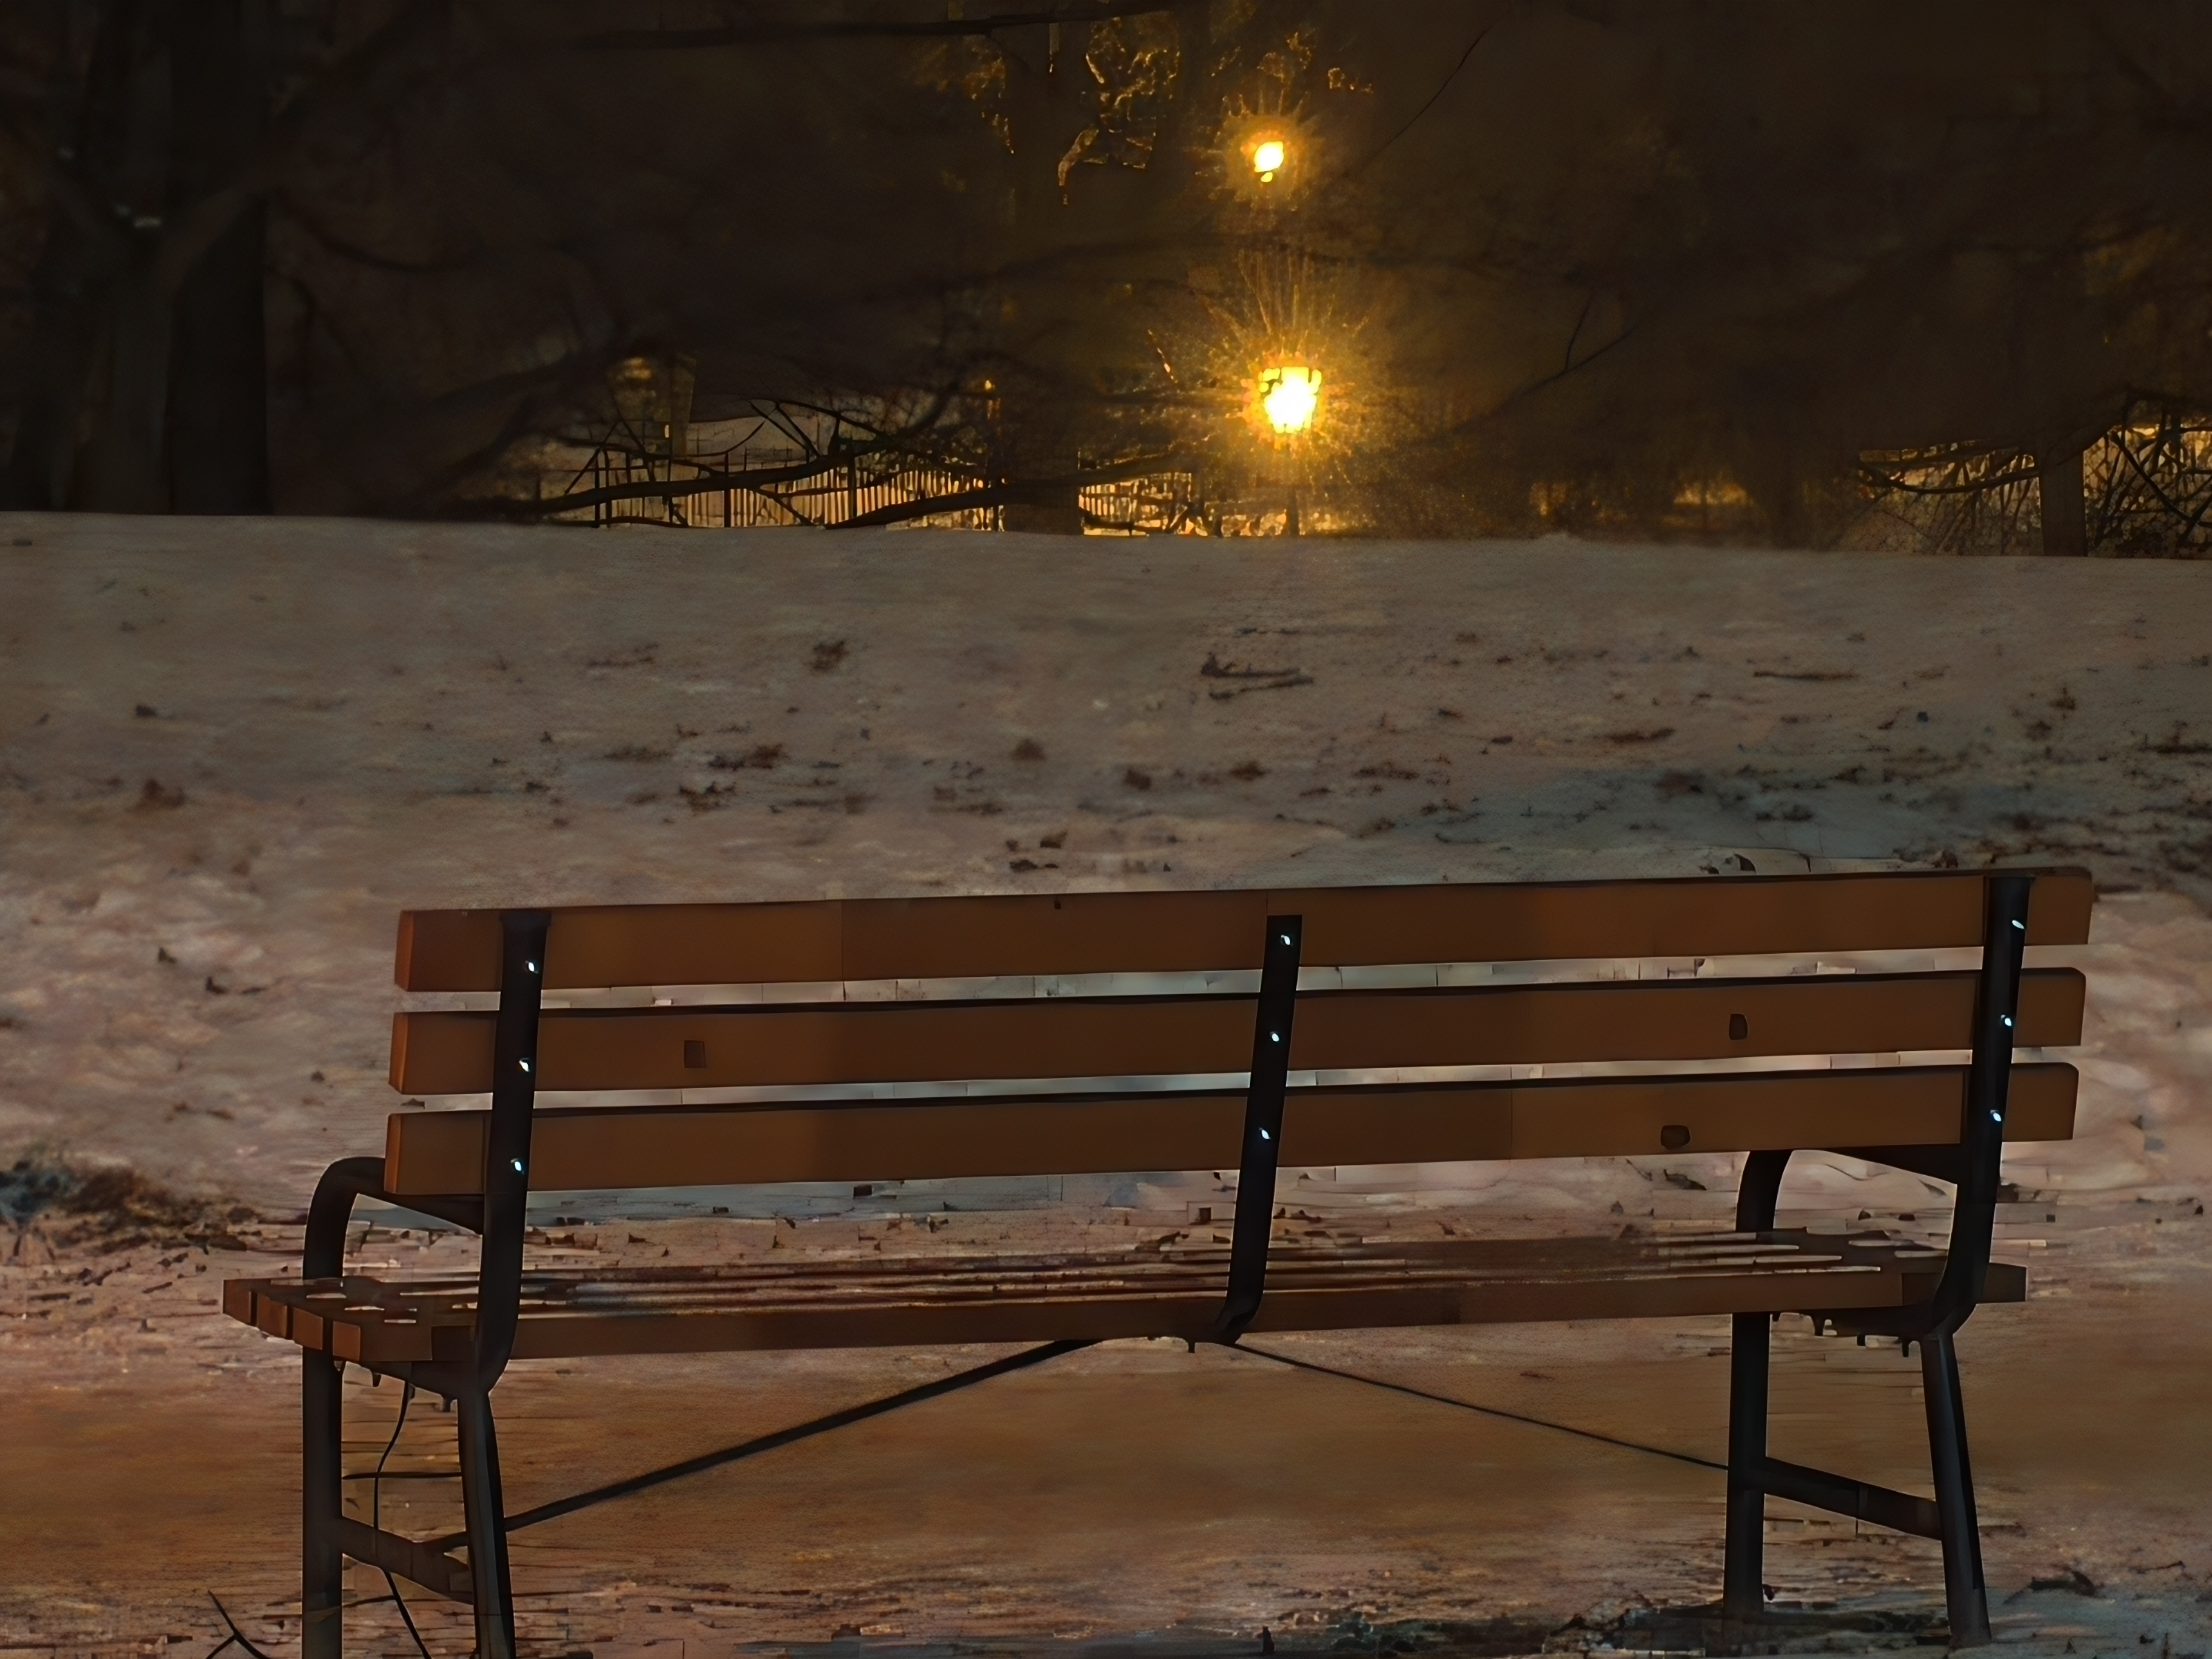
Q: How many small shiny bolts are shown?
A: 9